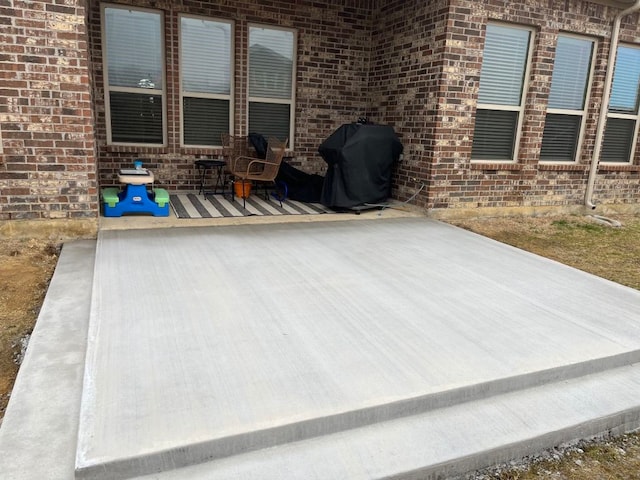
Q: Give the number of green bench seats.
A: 2